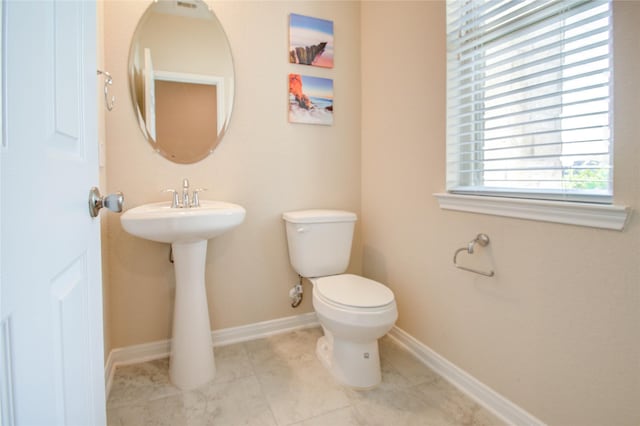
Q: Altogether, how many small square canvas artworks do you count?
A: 2